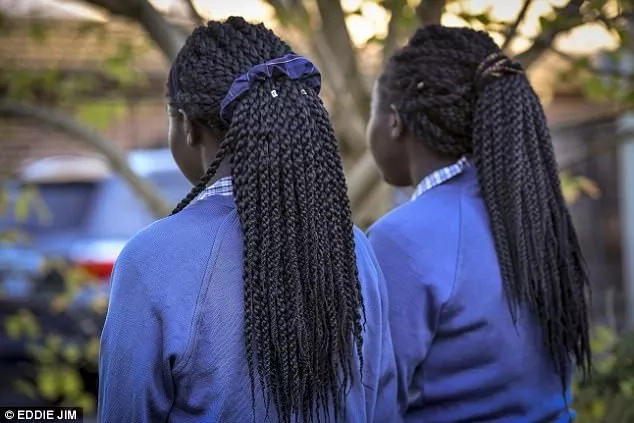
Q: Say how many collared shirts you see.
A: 2